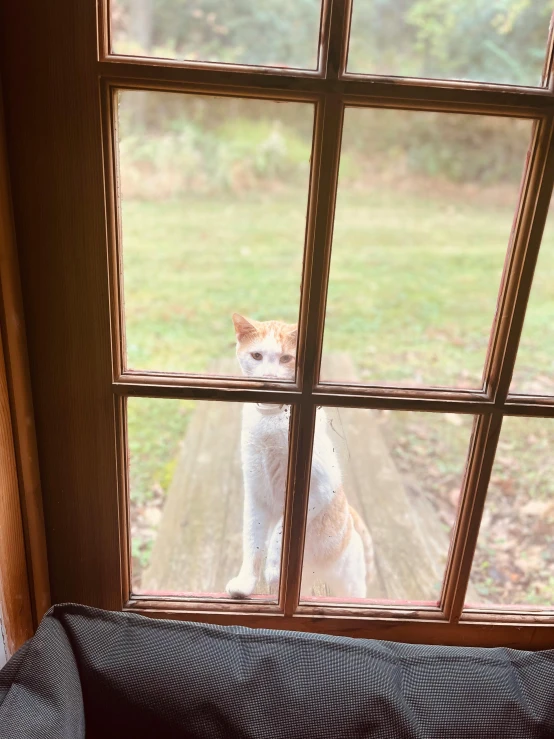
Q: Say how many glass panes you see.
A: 8